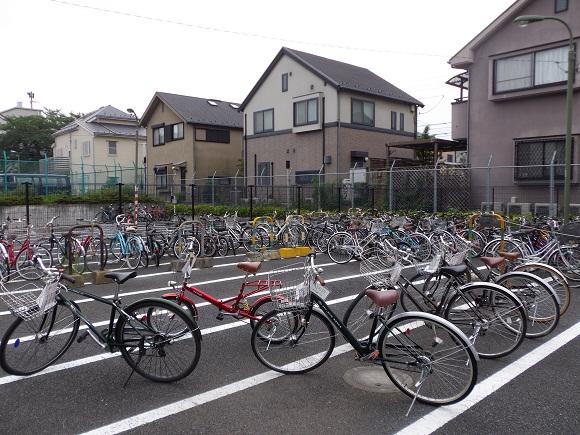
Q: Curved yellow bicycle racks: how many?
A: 3